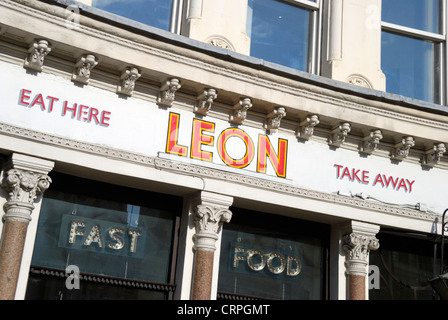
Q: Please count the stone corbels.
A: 12